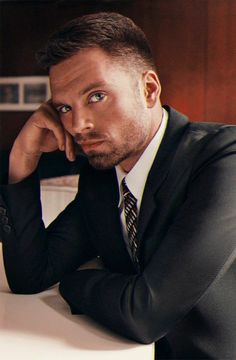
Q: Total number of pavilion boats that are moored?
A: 0